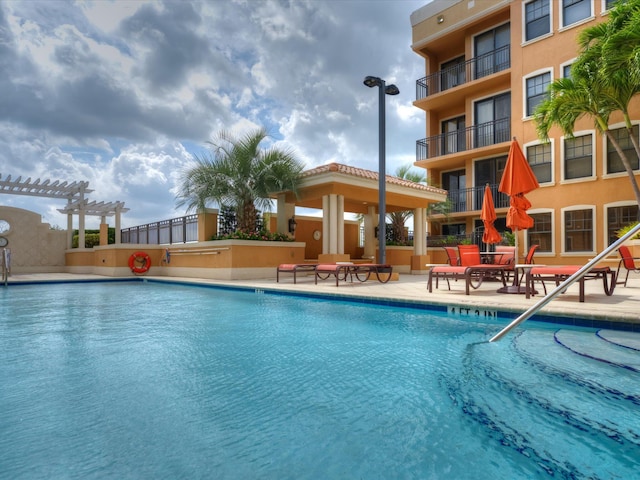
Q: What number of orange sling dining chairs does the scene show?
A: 5